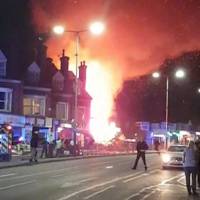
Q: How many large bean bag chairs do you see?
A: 0